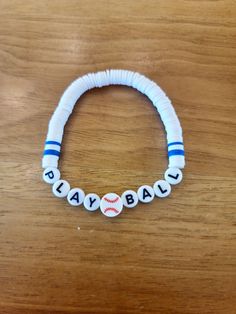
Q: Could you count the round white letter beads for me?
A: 8